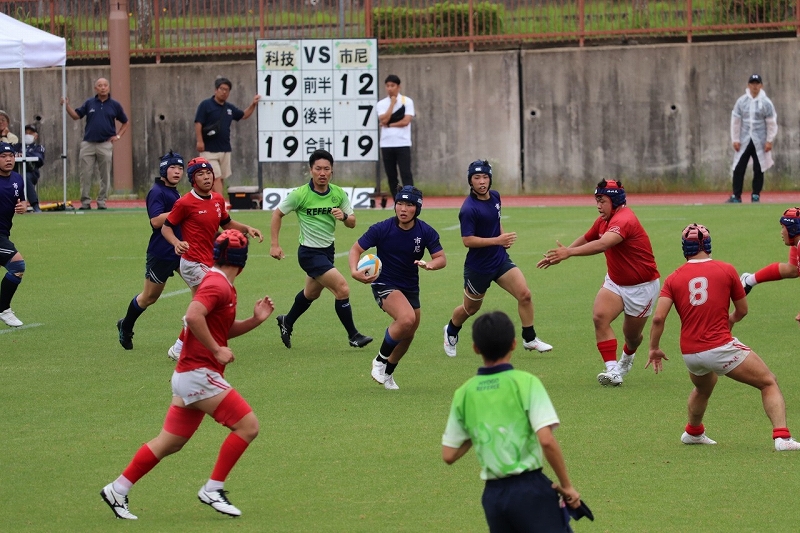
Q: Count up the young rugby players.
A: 9